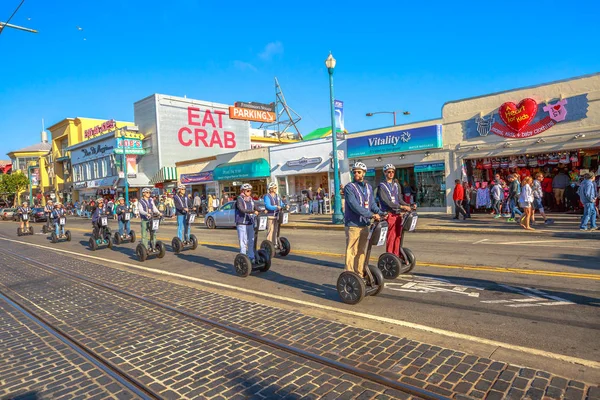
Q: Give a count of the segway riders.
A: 11